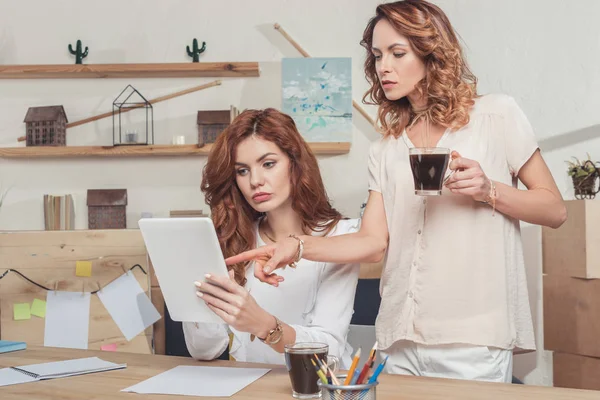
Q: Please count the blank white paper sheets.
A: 3